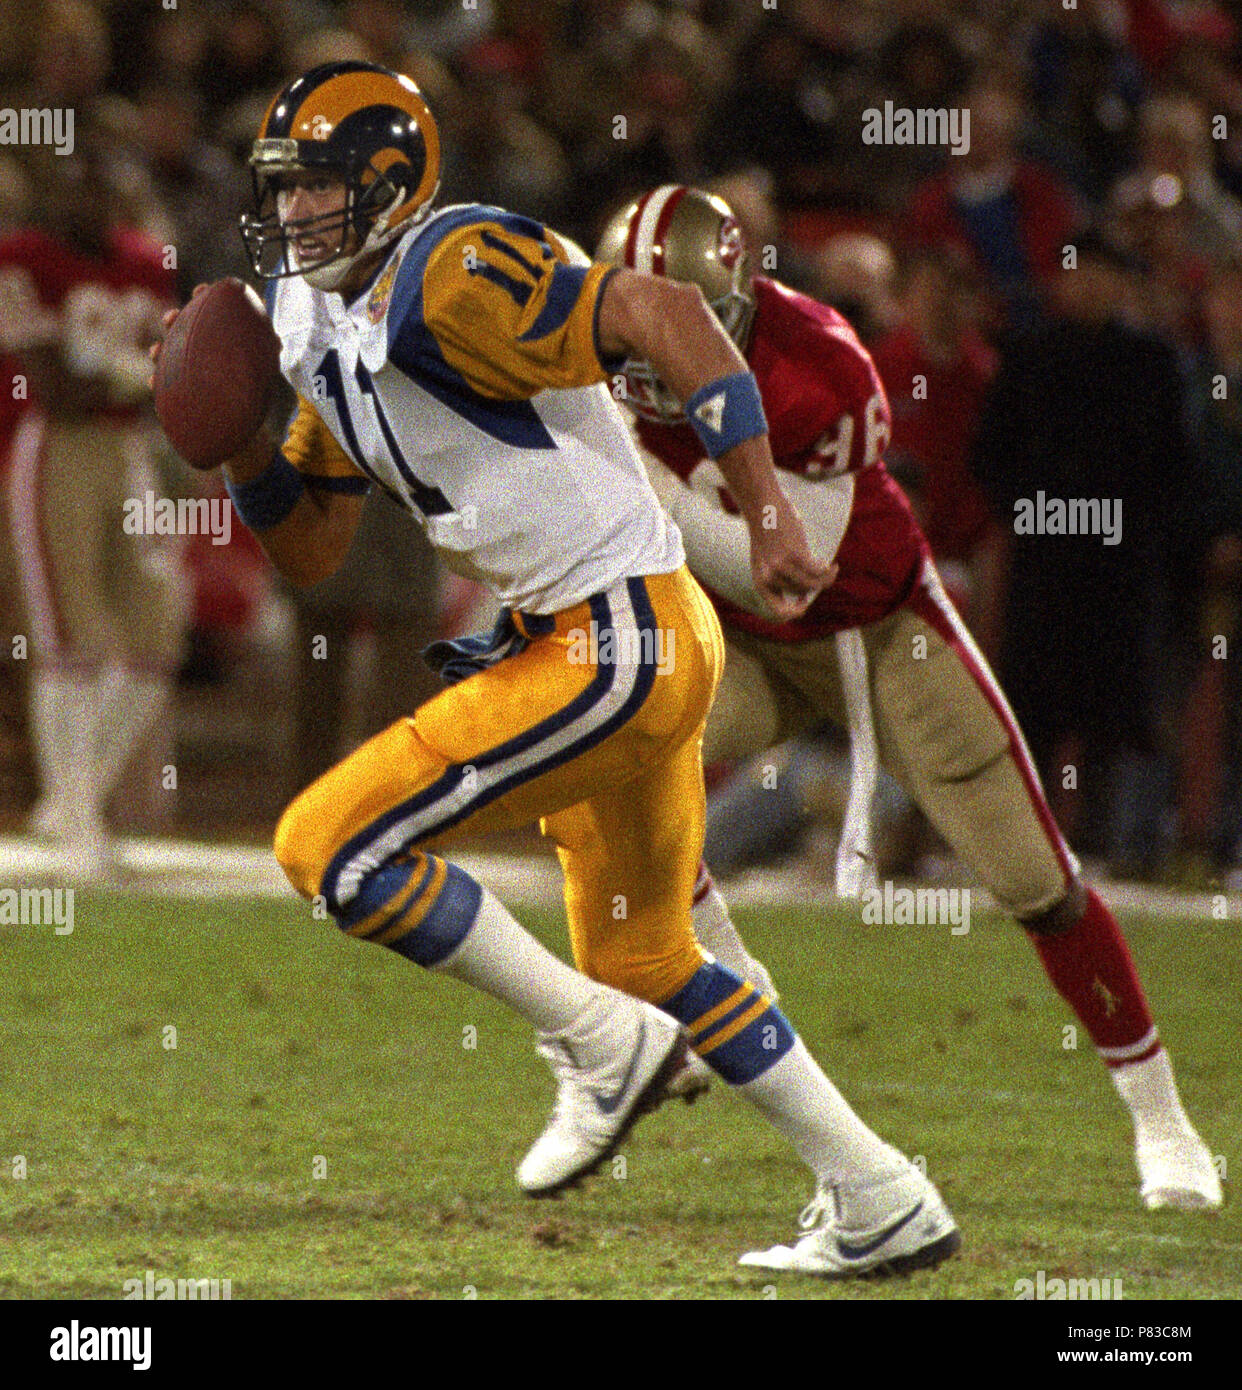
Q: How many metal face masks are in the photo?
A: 2